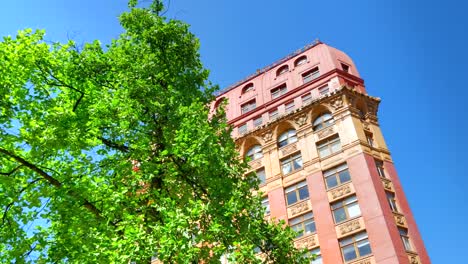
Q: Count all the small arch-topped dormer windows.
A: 4